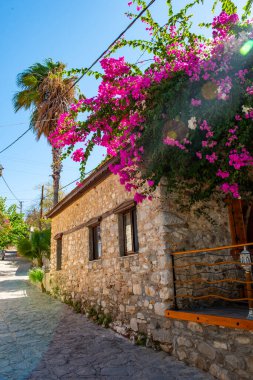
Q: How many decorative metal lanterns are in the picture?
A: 1